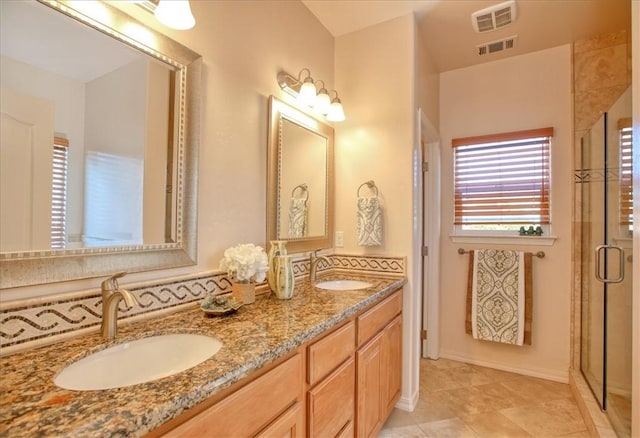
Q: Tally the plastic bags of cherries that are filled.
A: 0